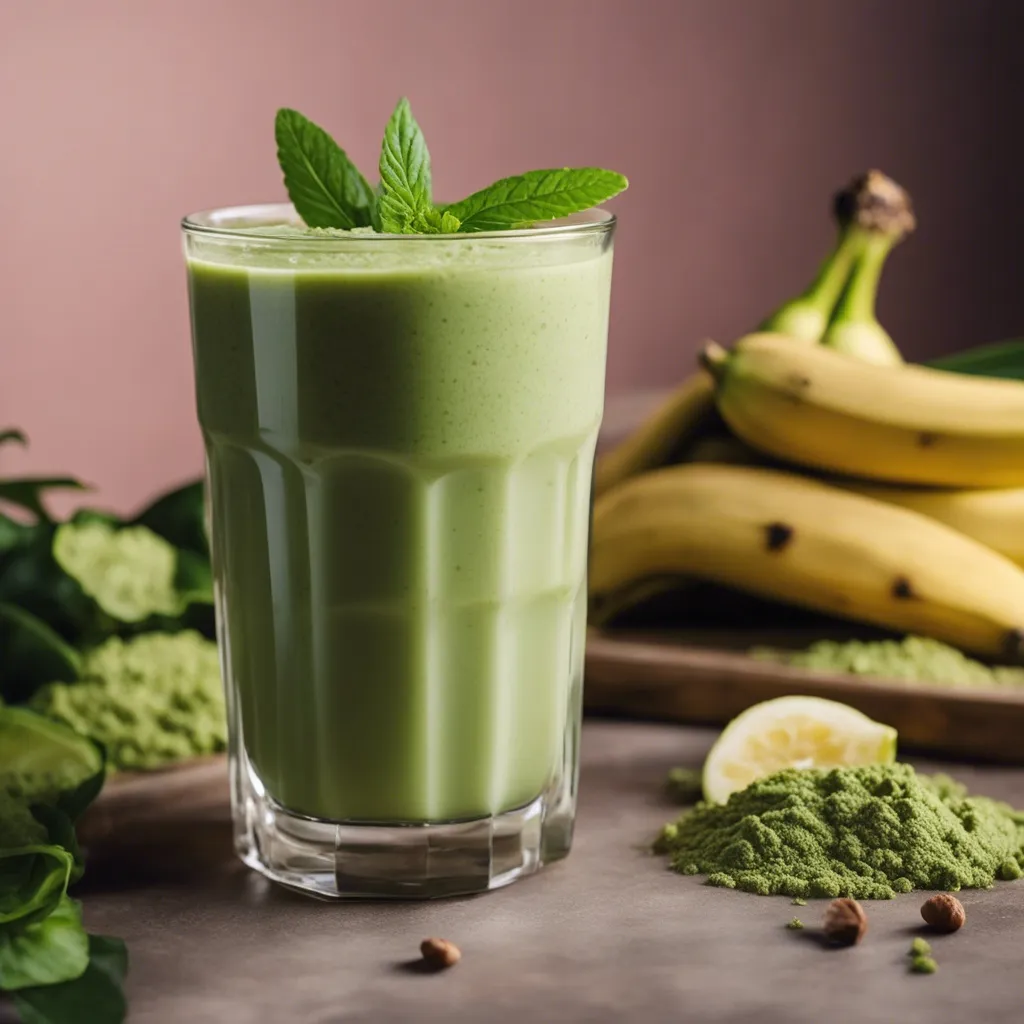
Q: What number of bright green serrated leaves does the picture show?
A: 3